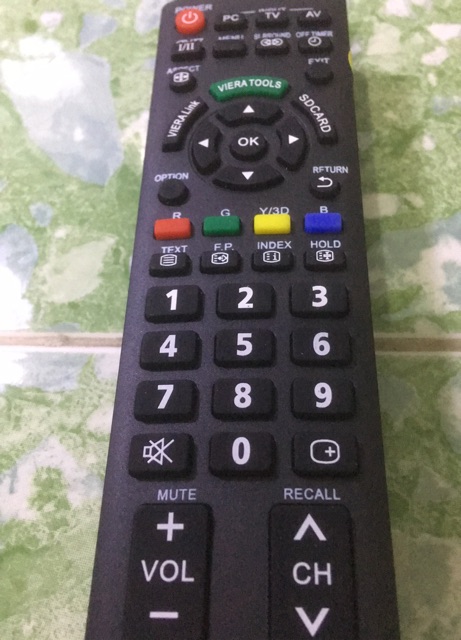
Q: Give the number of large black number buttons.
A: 10